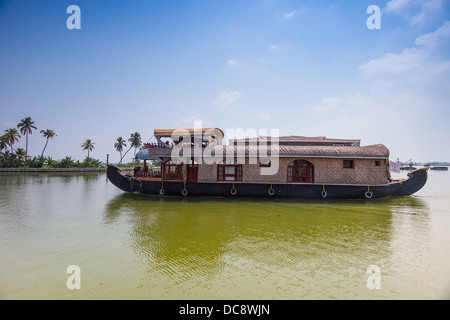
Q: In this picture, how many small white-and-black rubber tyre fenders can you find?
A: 6